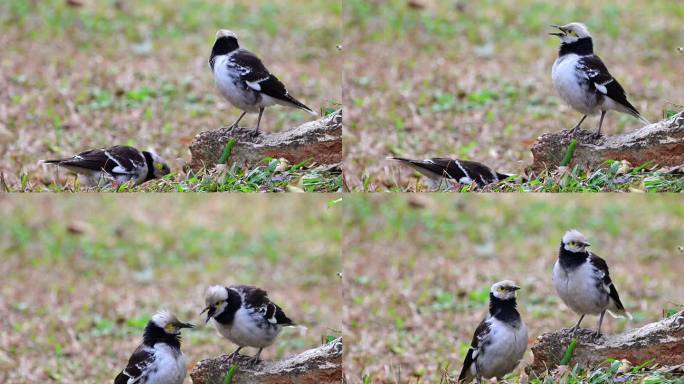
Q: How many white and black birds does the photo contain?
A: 8